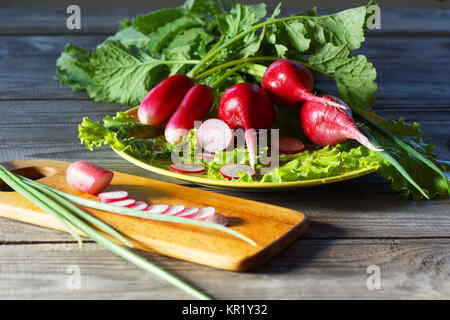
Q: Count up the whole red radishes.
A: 5